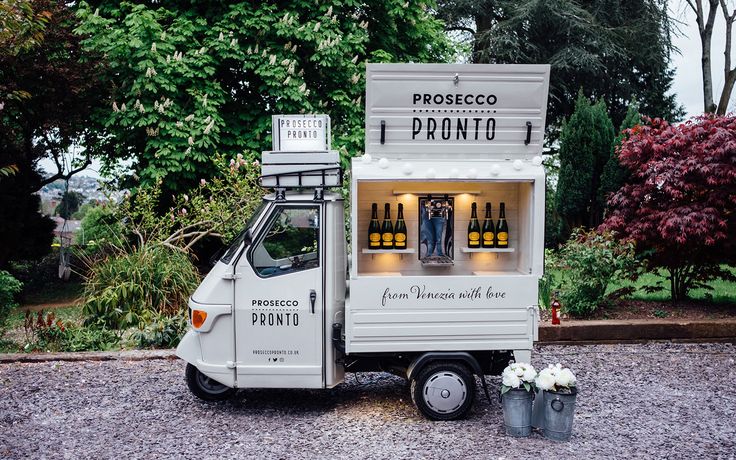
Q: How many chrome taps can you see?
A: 2